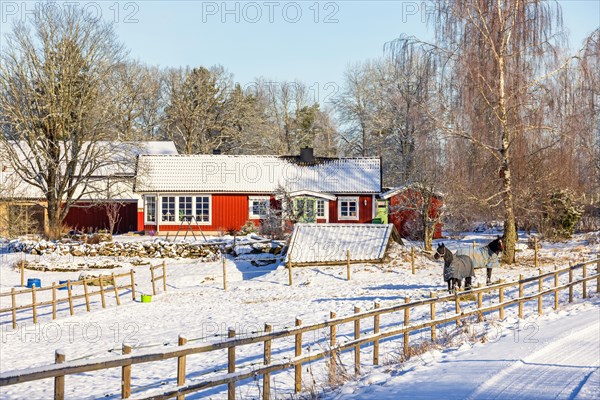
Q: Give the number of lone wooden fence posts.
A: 7